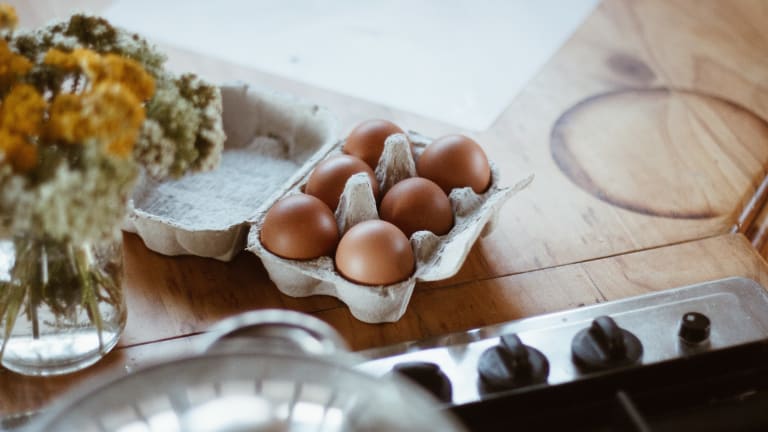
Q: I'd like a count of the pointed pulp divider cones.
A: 2